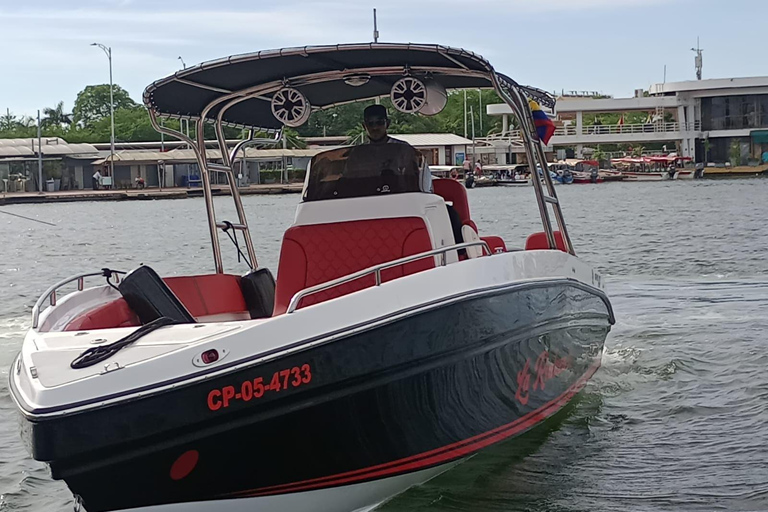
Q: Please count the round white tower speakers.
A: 2